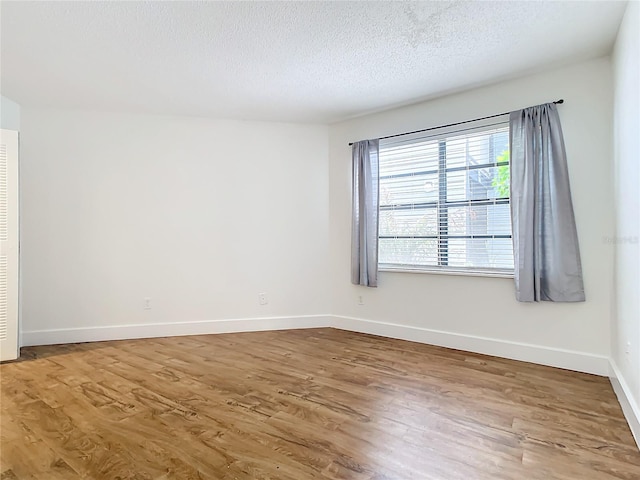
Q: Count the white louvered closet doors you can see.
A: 1